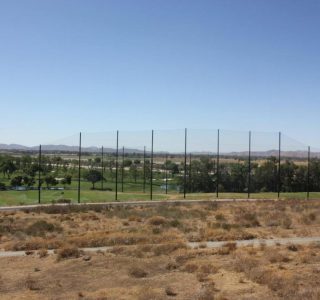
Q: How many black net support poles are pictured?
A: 14